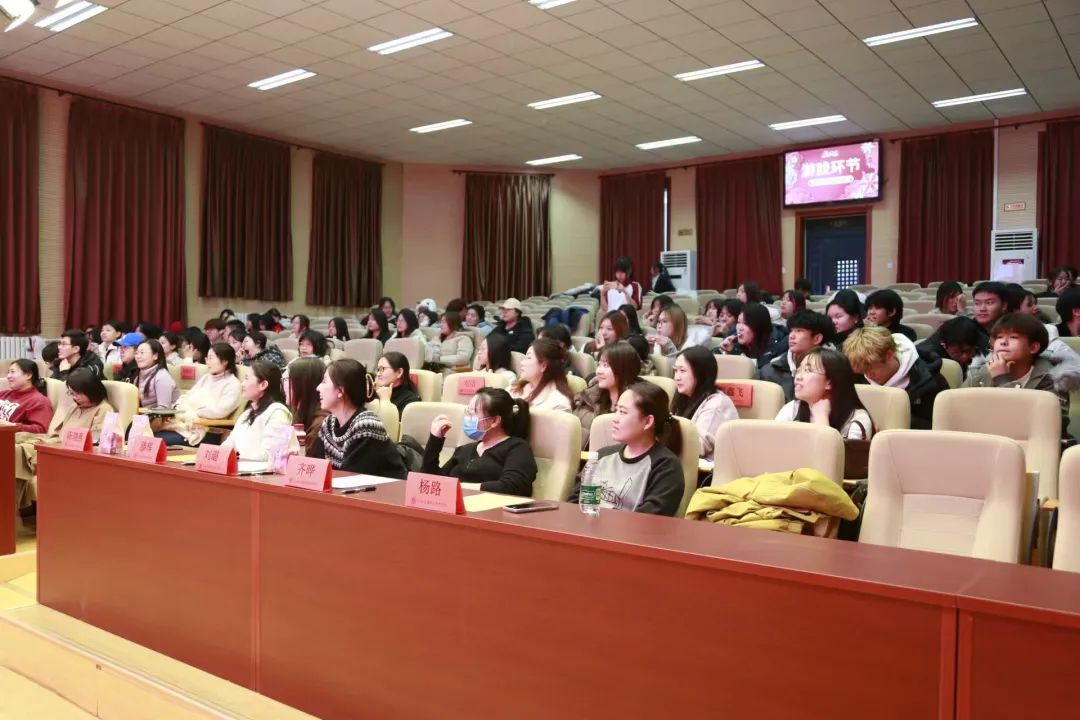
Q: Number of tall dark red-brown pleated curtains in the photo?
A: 9